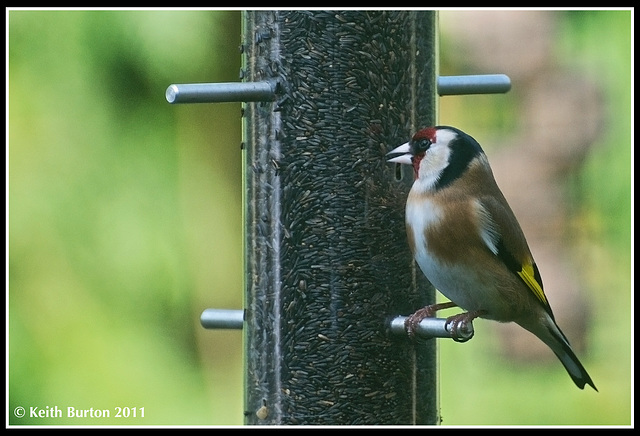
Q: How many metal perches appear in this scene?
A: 4